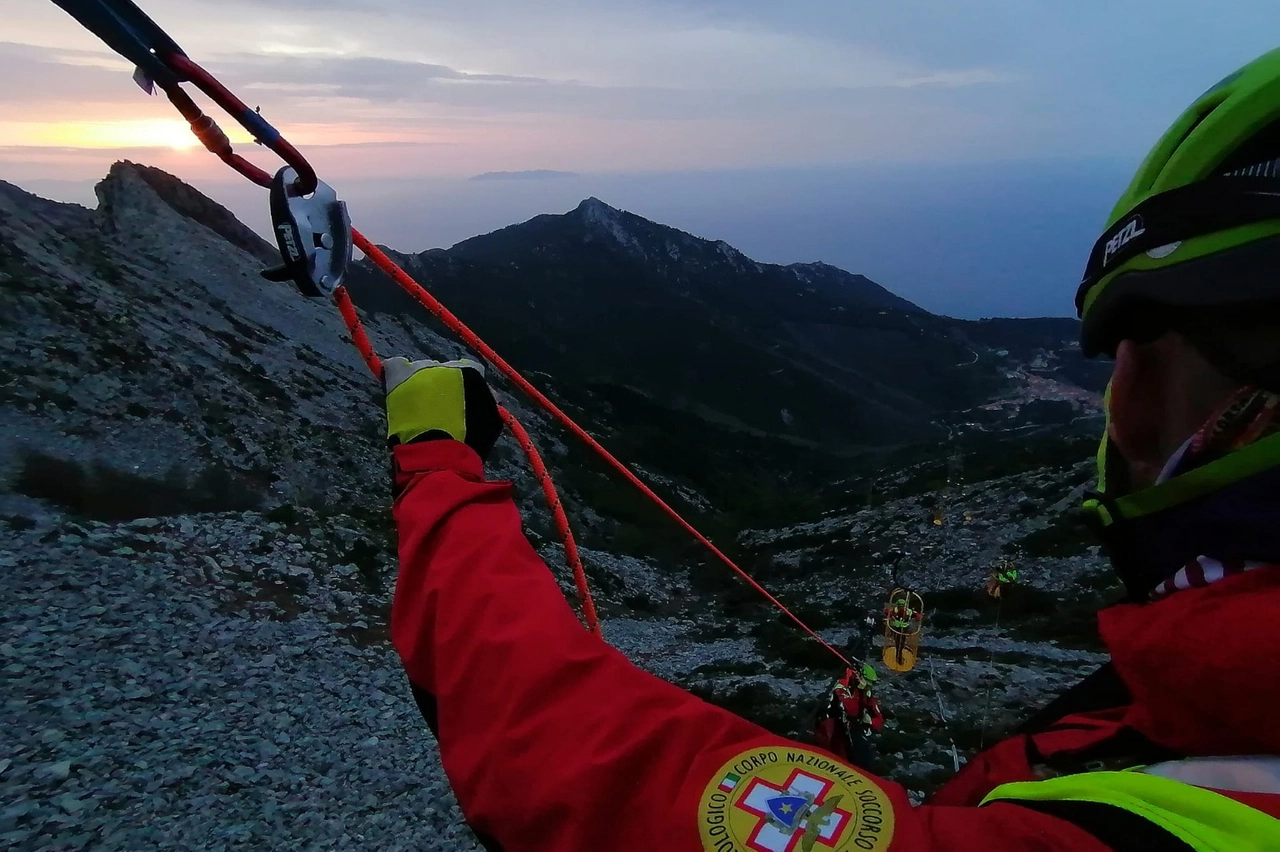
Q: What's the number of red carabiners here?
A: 1